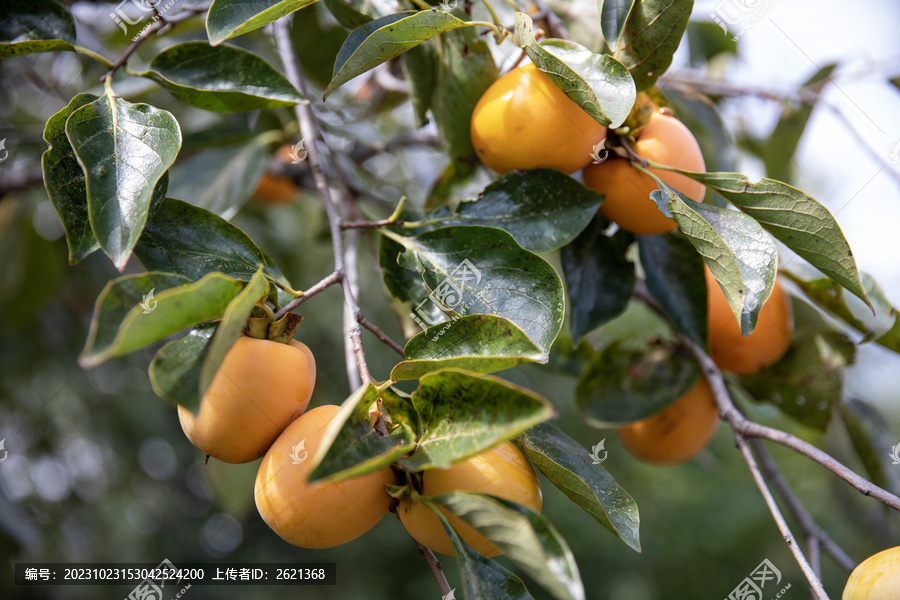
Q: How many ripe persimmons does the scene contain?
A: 8